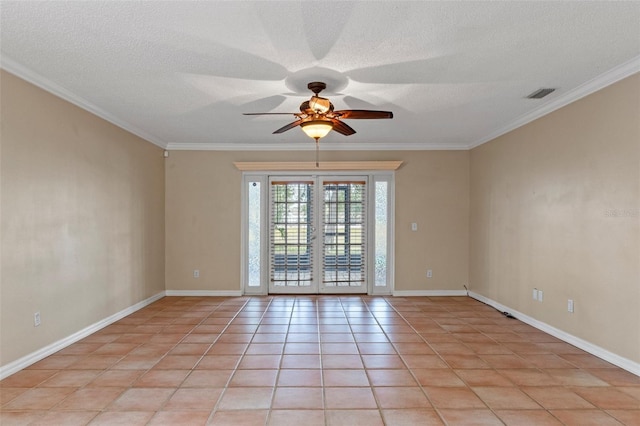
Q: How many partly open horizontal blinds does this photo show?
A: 2